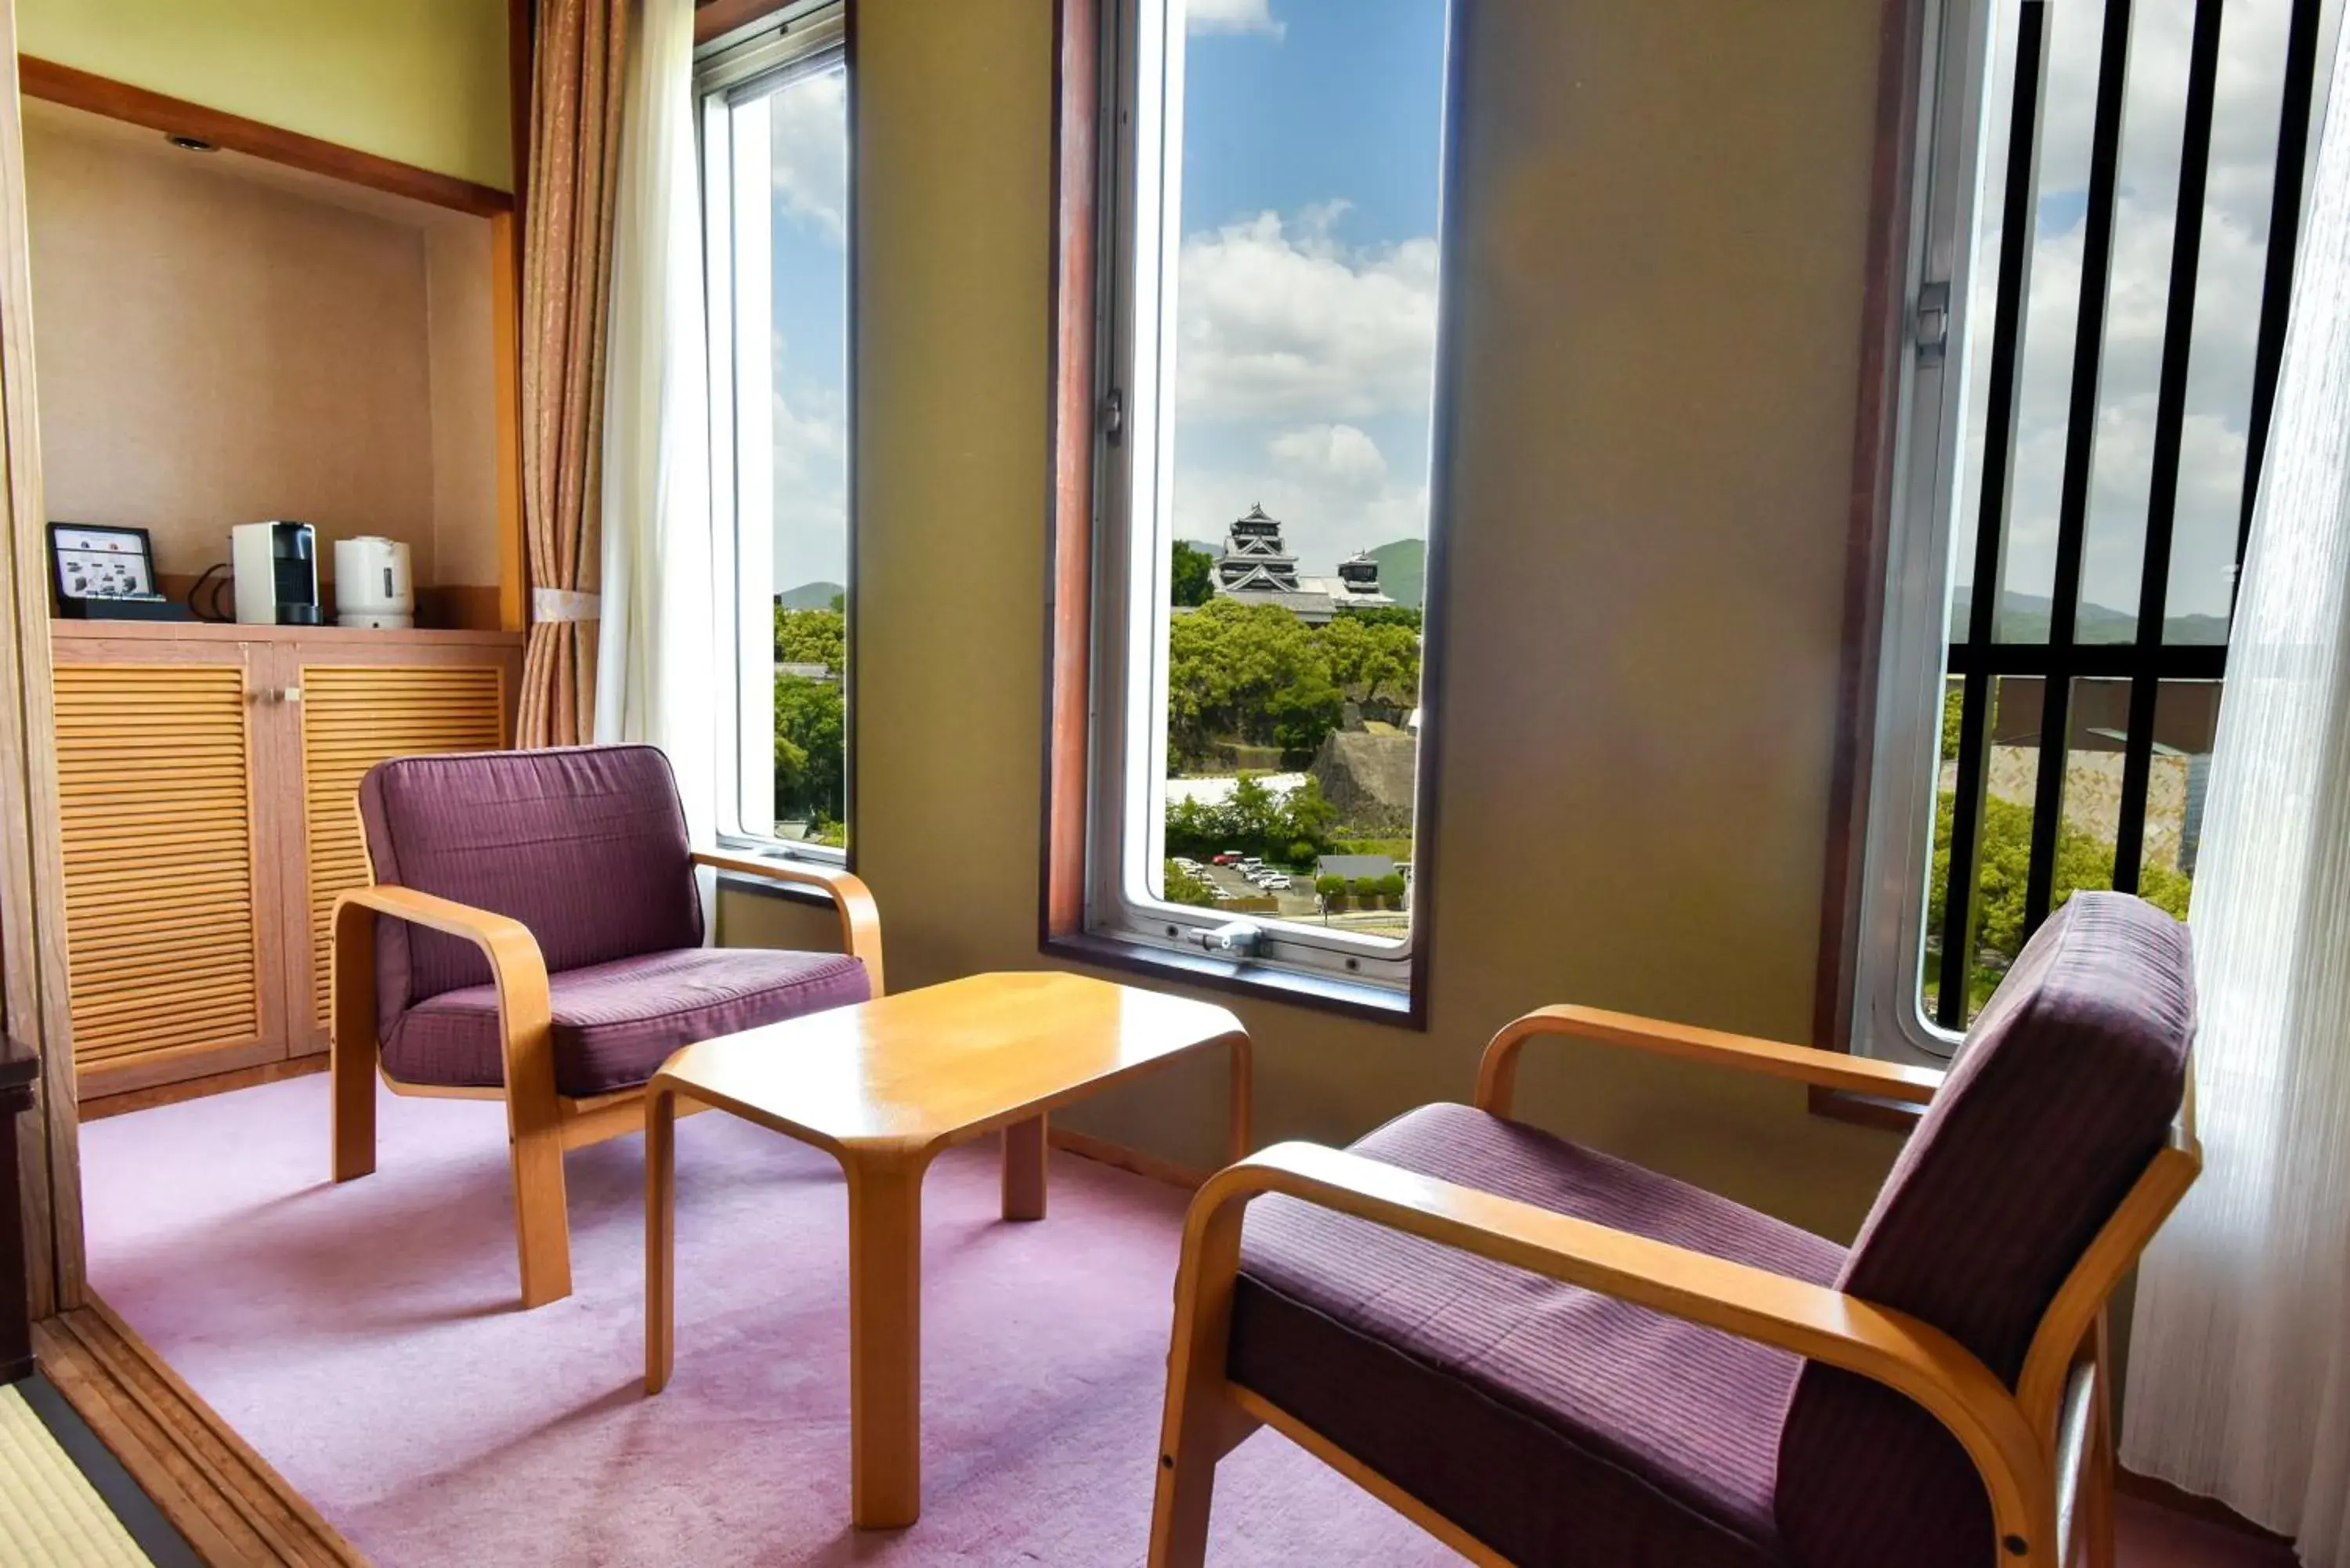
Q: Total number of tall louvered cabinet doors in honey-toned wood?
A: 2